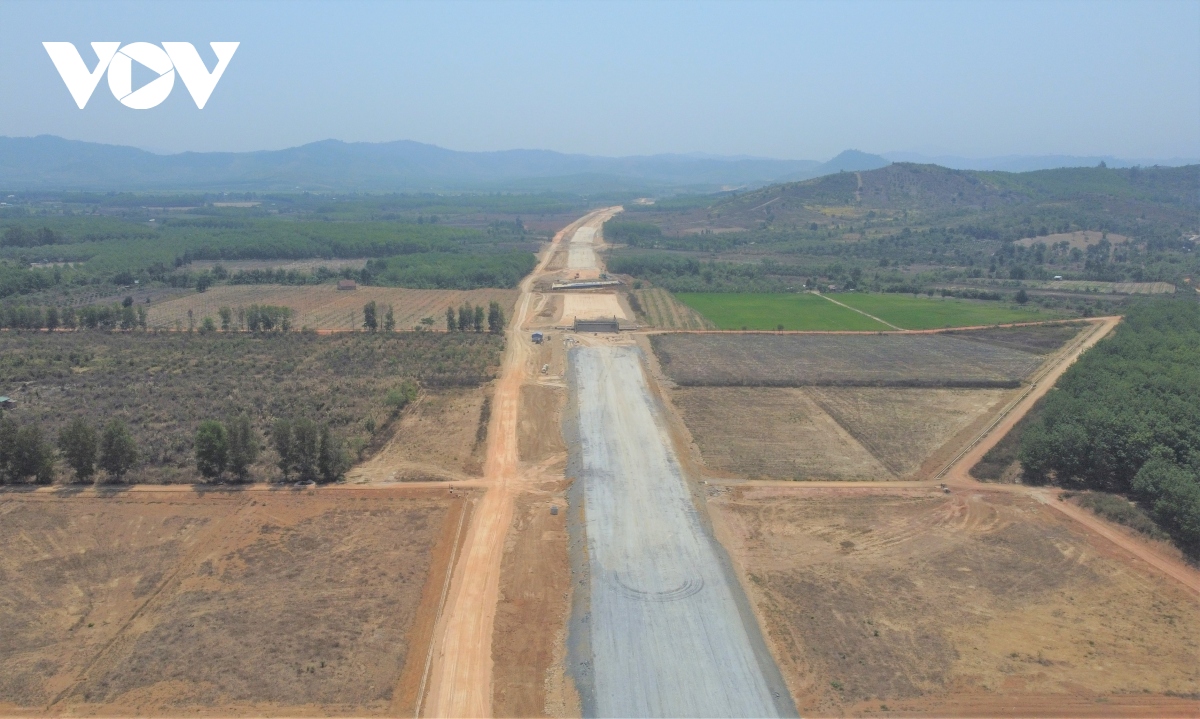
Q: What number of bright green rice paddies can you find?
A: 2